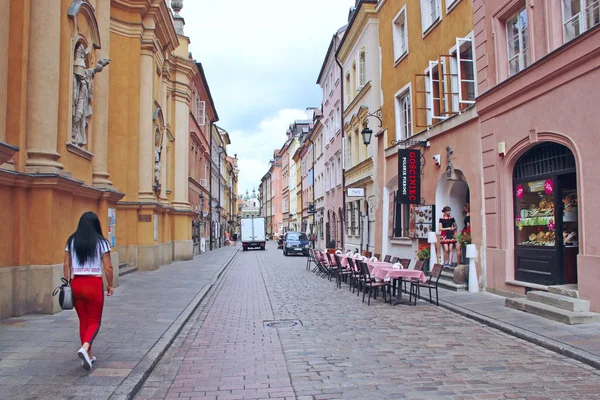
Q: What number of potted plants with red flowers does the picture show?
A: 2